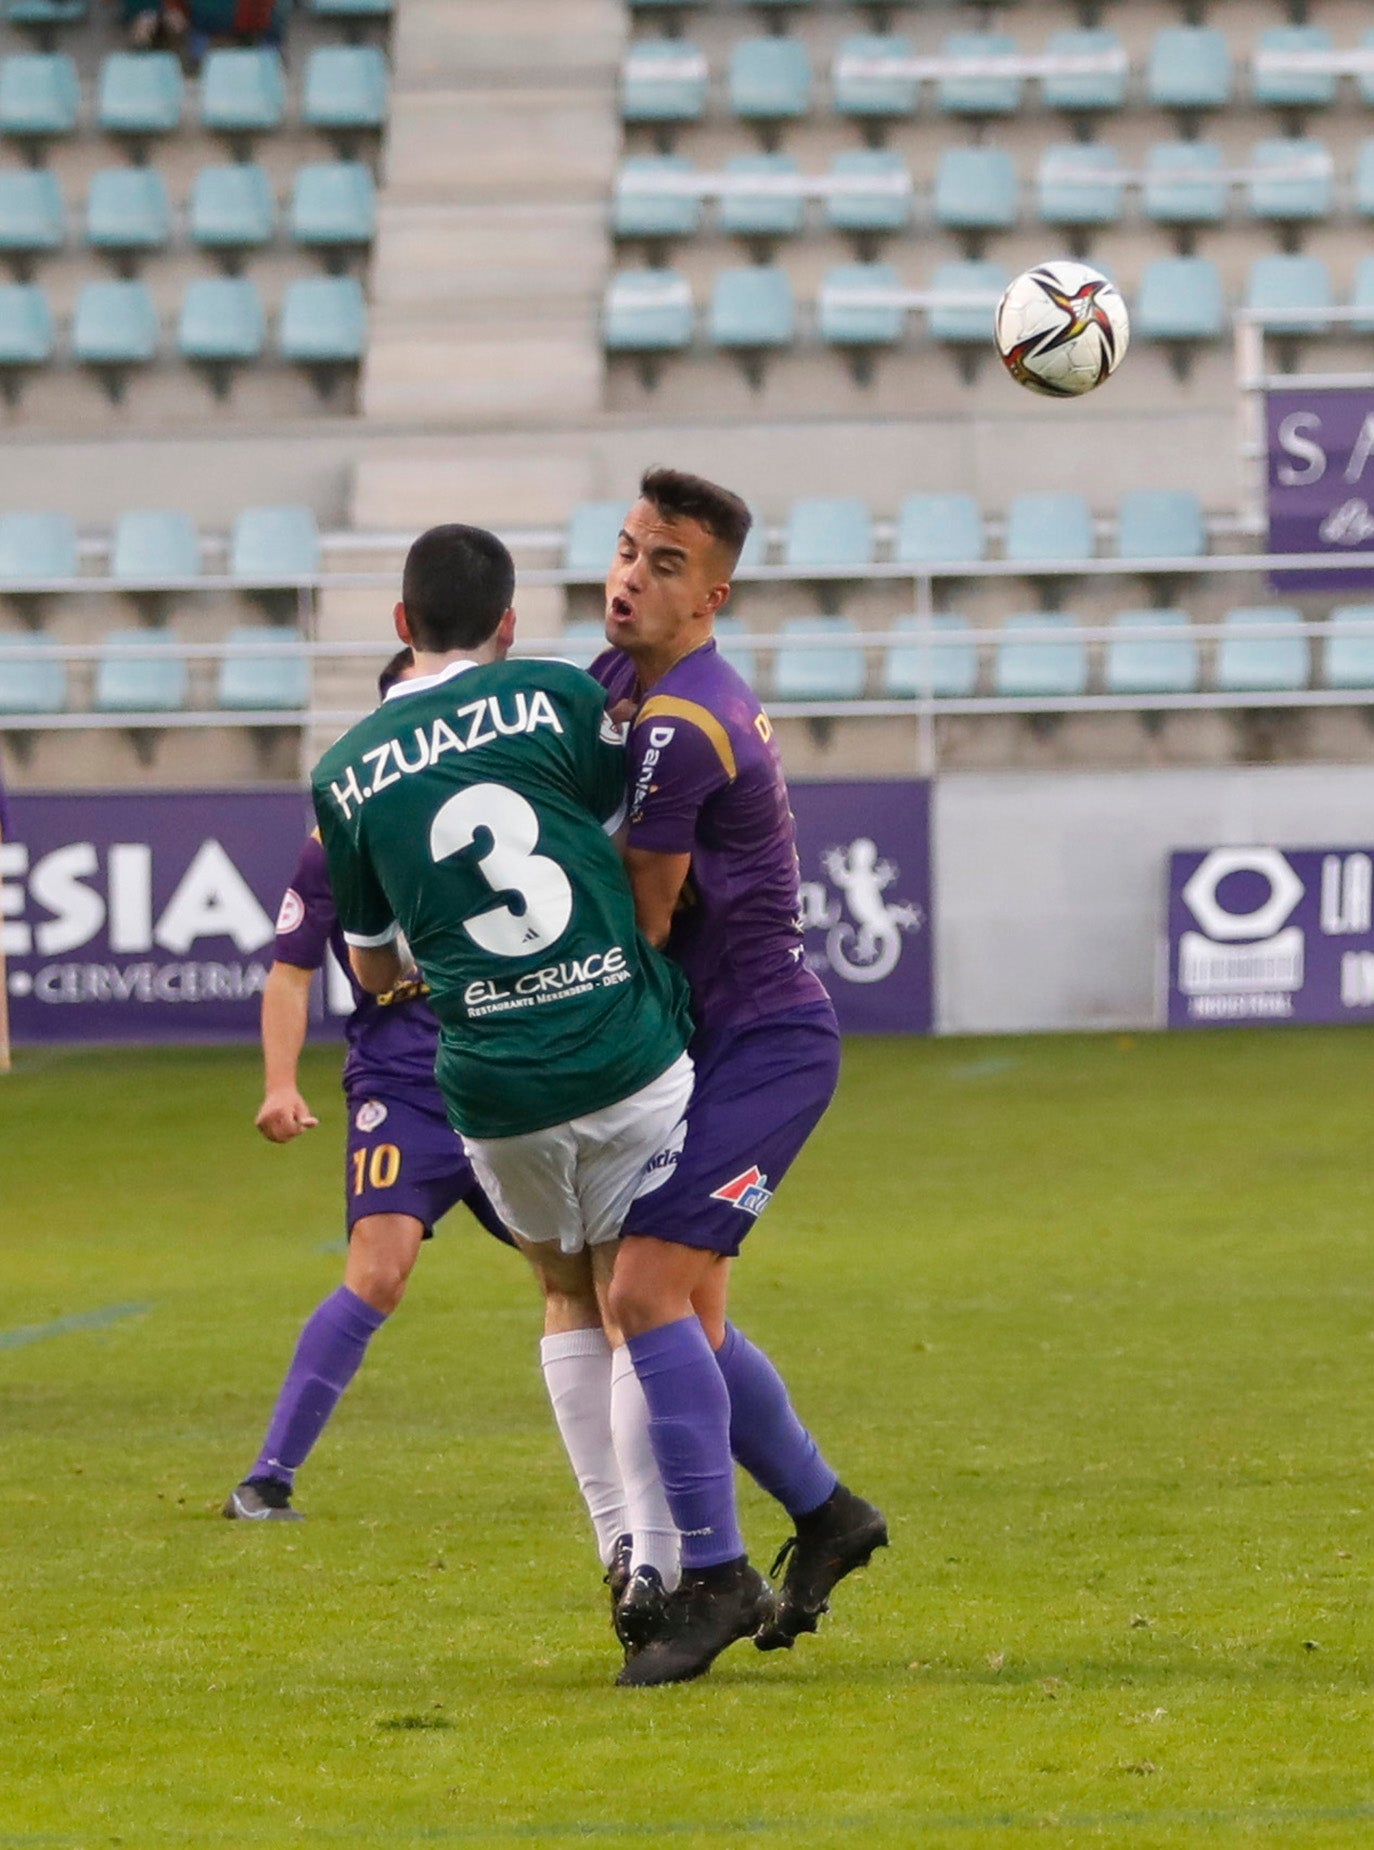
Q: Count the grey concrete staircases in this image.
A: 1